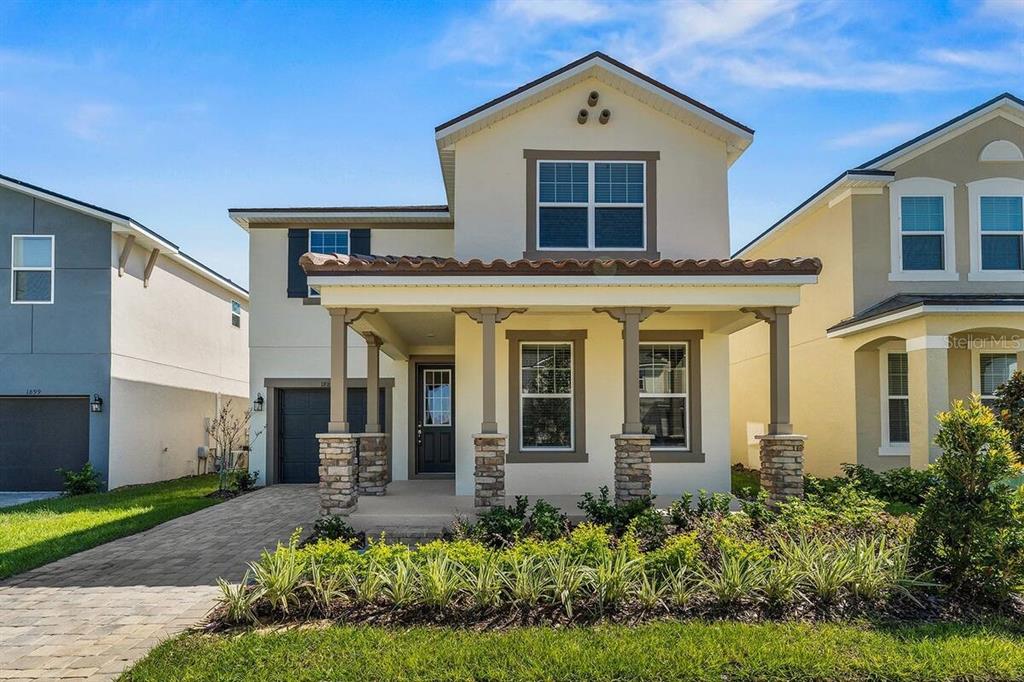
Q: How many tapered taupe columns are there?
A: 5